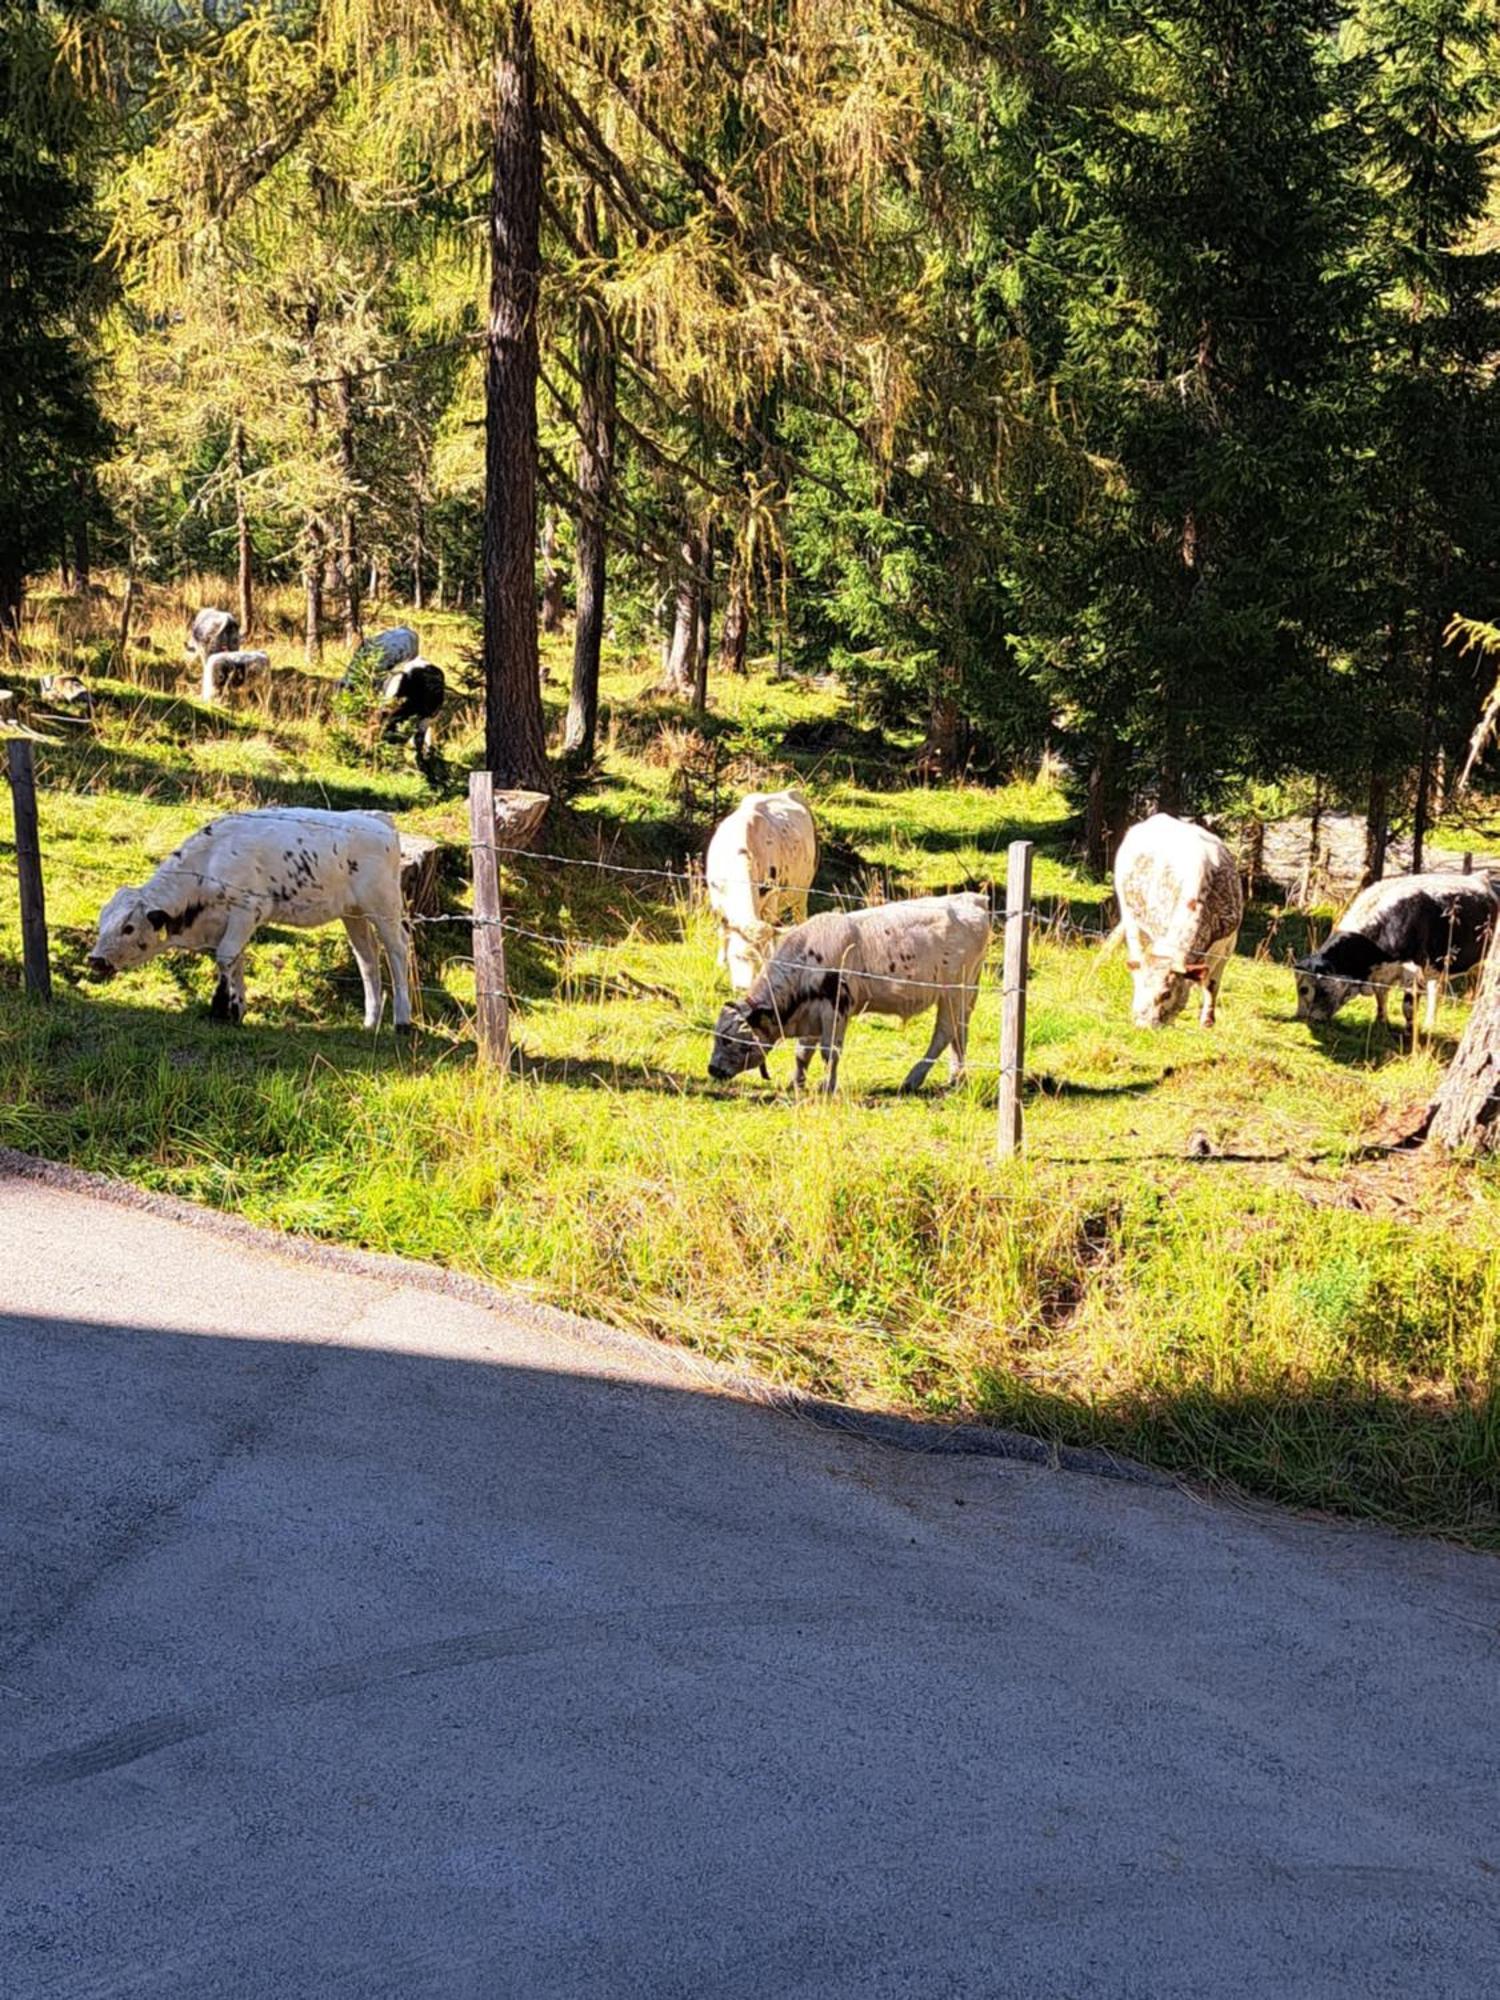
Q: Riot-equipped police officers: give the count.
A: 0